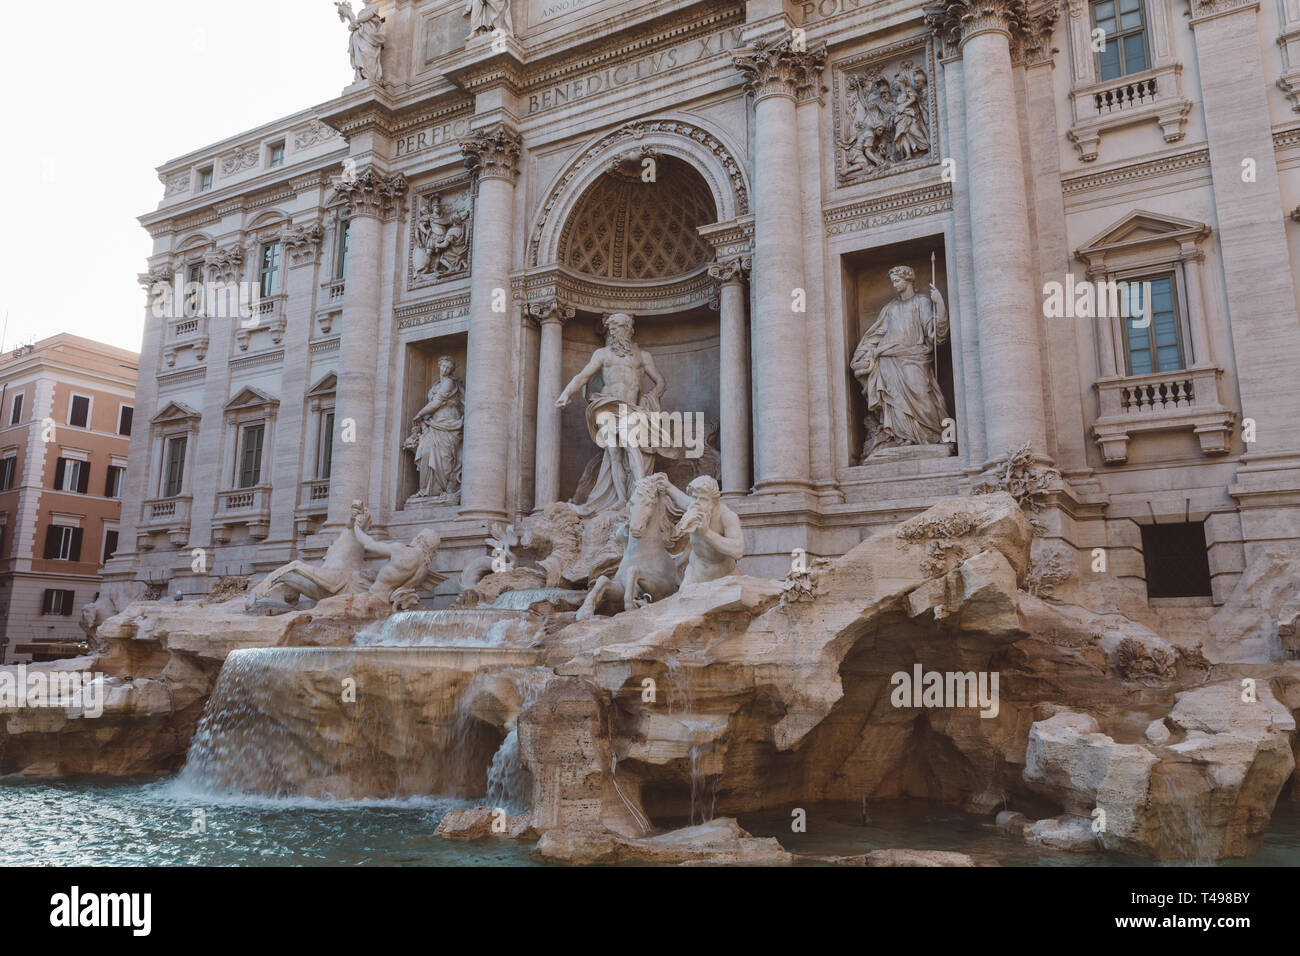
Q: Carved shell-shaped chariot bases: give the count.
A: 1